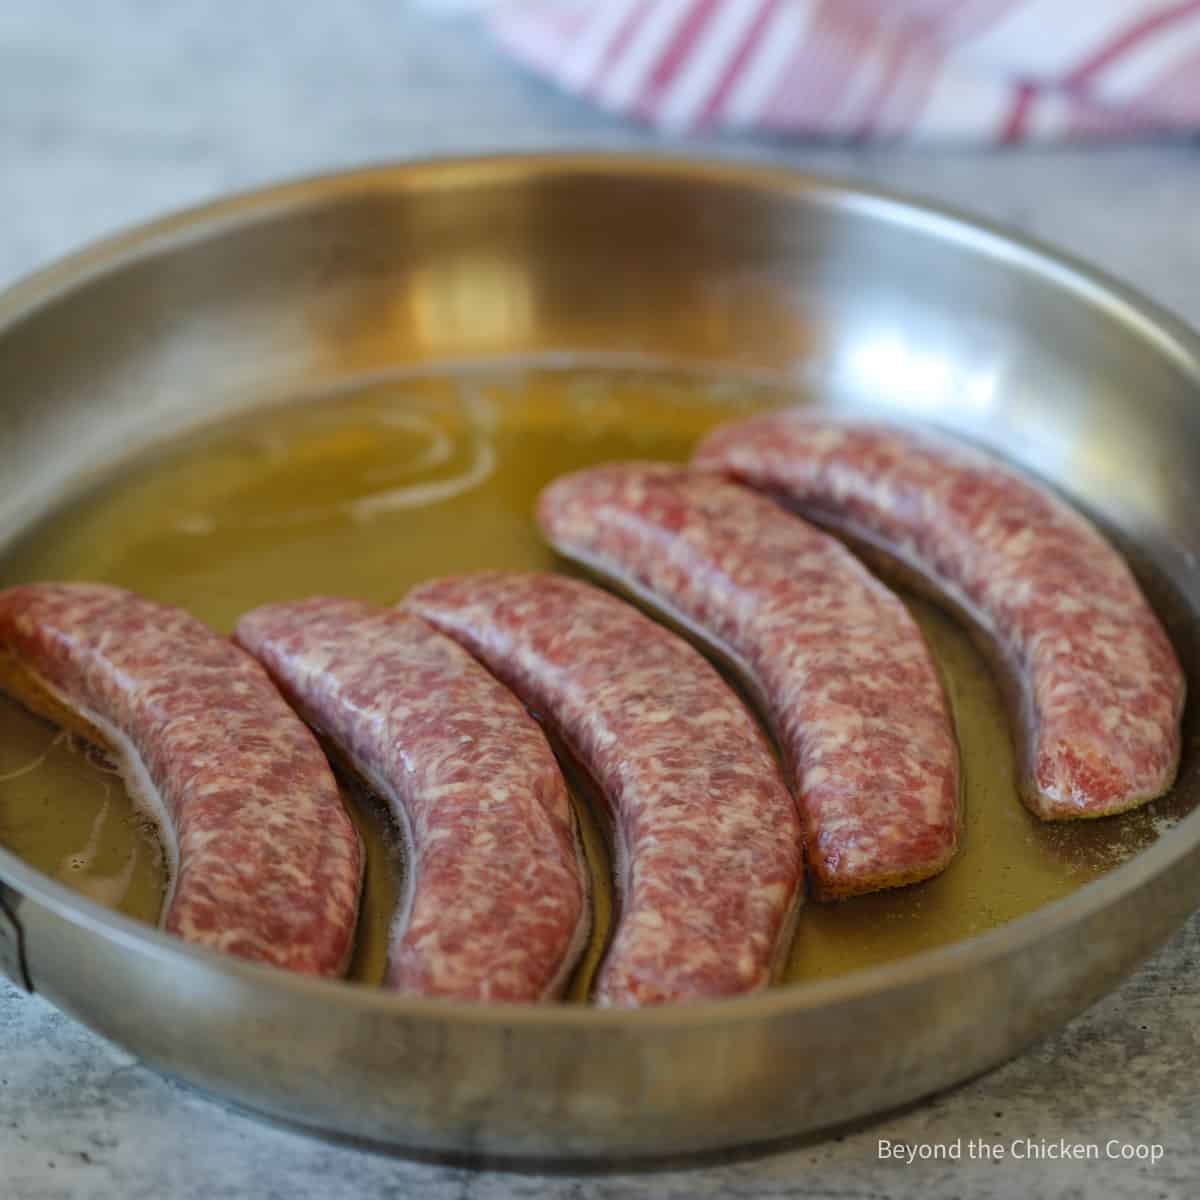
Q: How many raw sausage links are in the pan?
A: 5